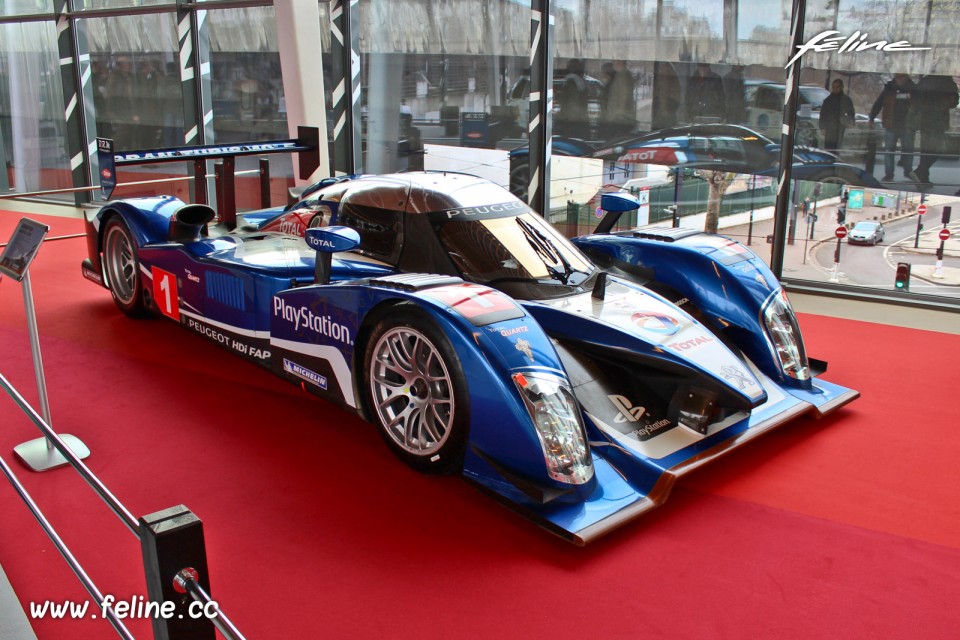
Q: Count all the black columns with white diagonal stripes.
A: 5